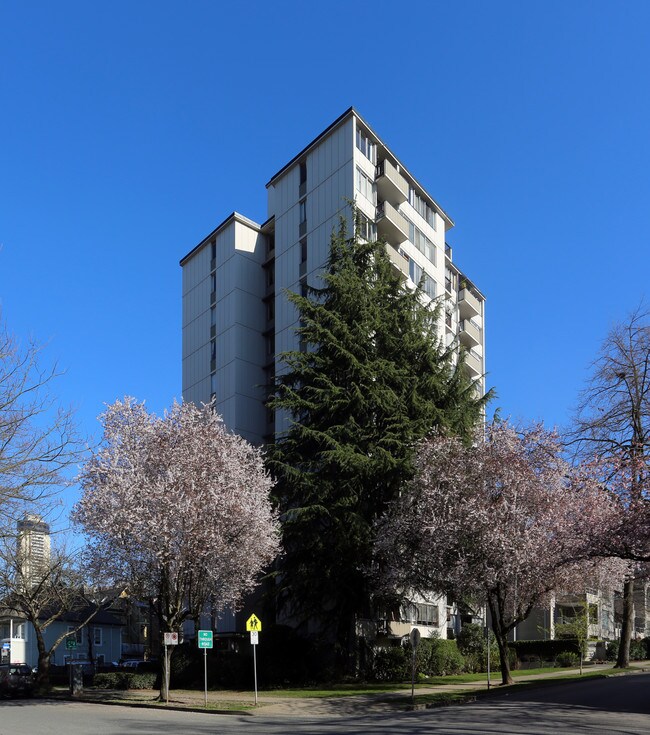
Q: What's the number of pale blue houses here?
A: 1